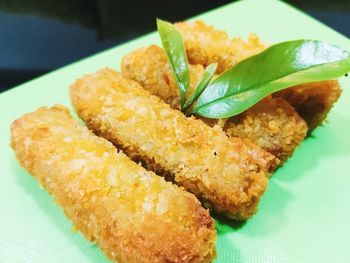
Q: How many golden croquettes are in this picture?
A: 4